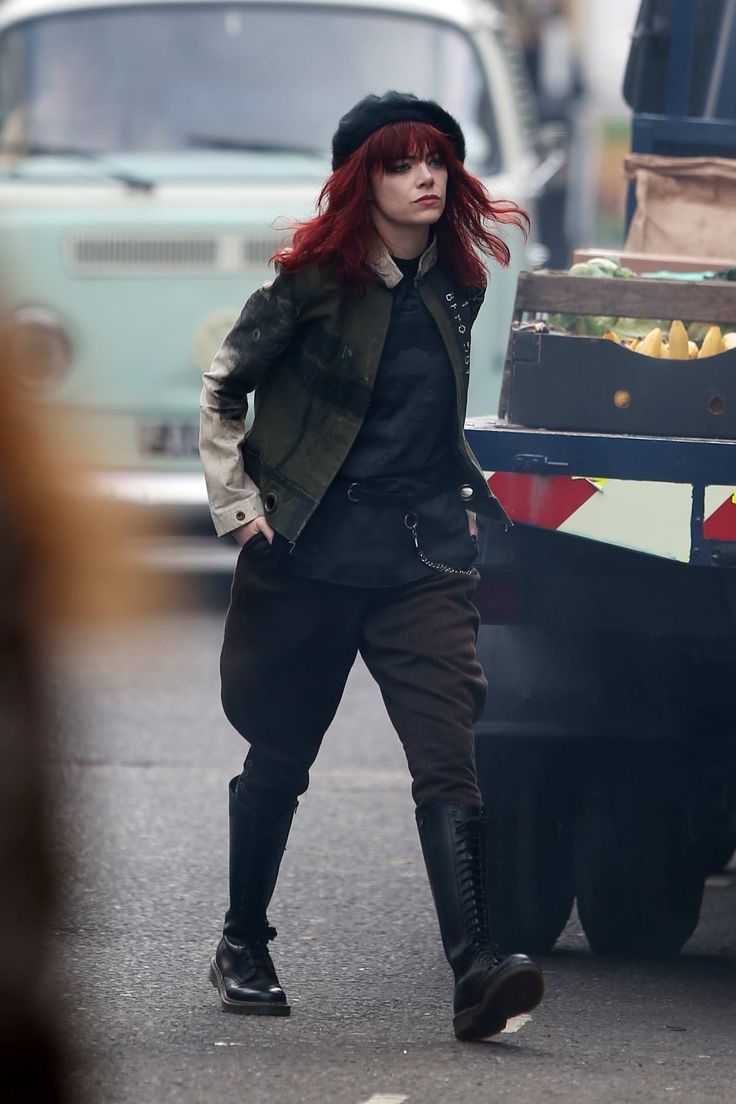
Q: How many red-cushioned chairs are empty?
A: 0